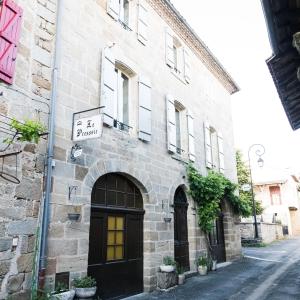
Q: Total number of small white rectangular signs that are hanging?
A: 1